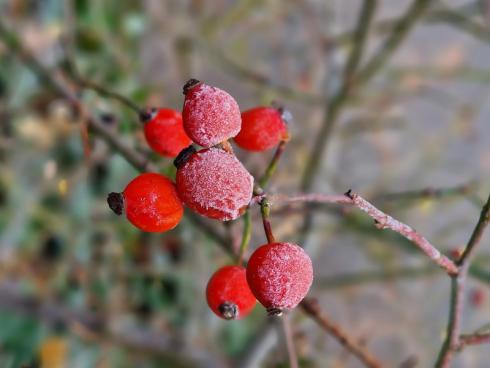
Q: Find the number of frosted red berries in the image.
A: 3